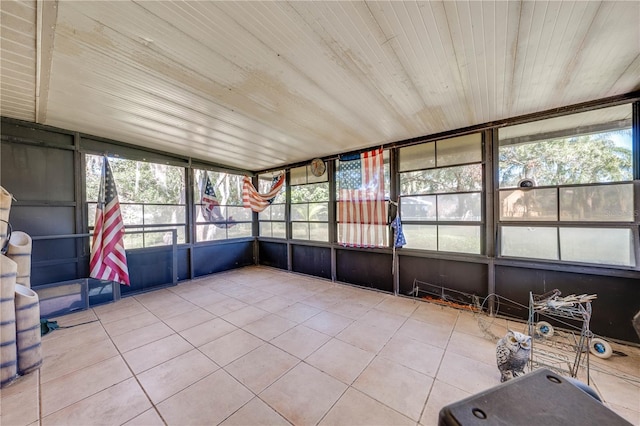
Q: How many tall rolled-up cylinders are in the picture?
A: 4